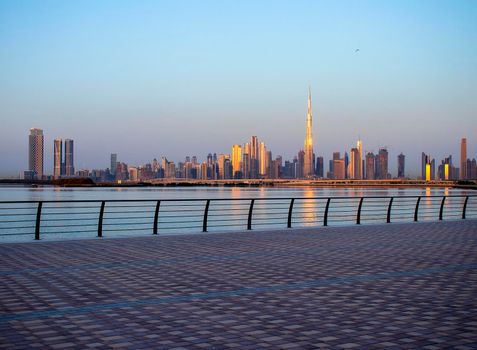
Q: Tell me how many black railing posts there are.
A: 12